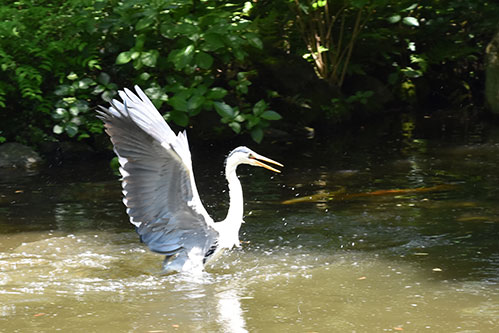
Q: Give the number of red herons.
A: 0